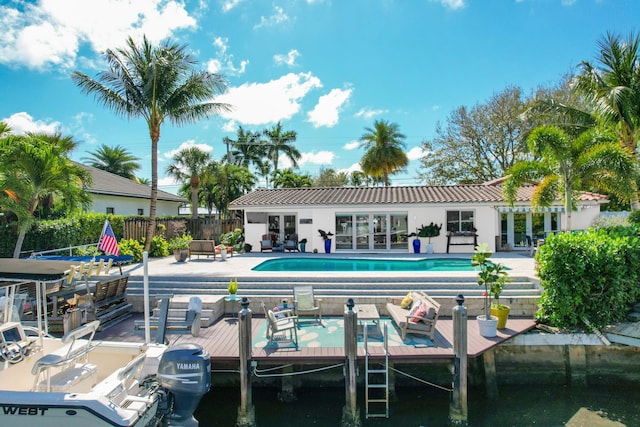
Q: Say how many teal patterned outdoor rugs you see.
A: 1